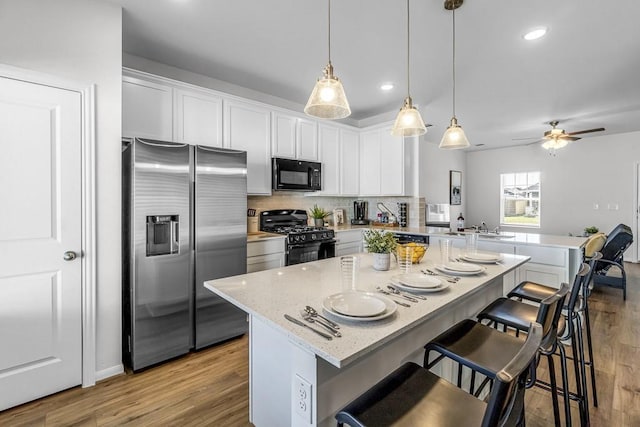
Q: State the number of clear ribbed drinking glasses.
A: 4